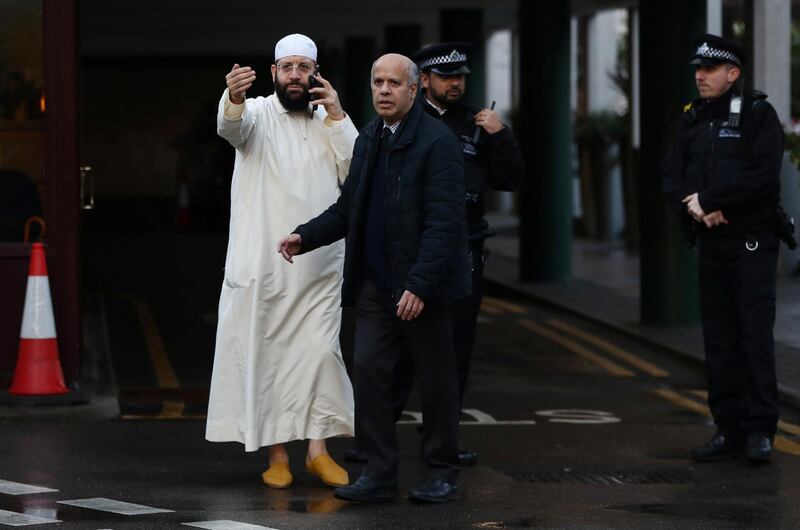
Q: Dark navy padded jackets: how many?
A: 1